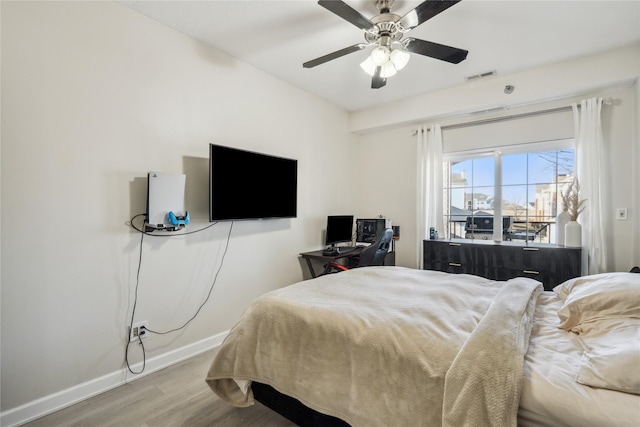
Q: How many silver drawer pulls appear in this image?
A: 4